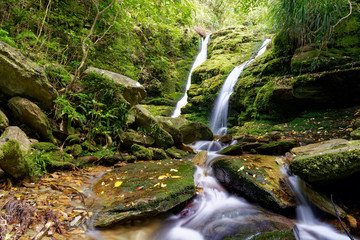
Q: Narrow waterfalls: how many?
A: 2